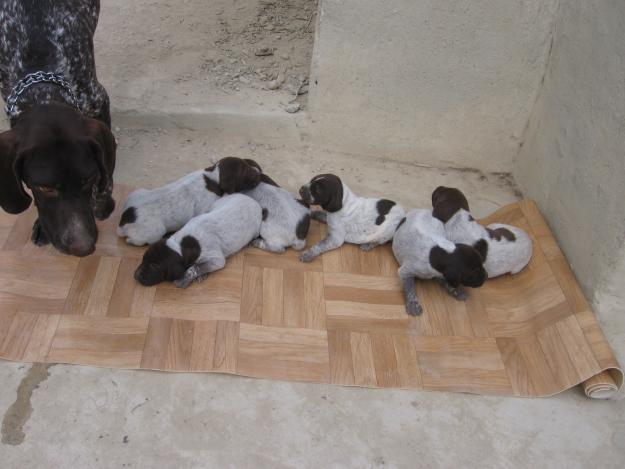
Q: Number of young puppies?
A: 6